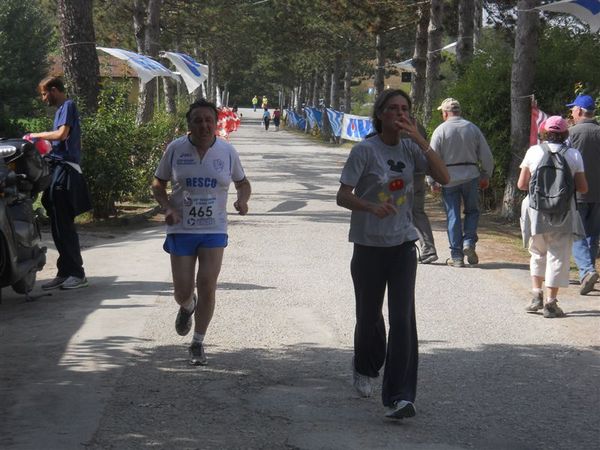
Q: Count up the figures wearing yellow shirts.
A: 2